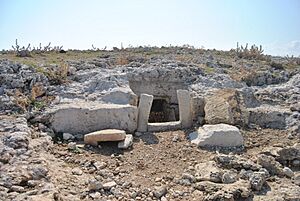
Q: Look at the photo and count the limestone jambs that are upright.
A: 2